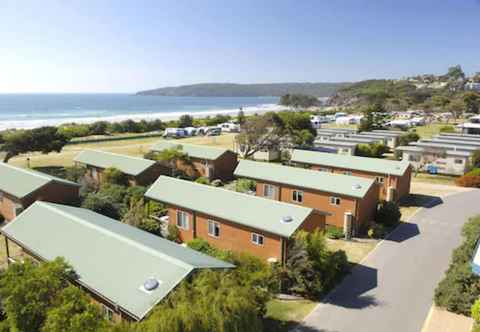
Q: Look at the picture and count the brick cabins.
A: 7